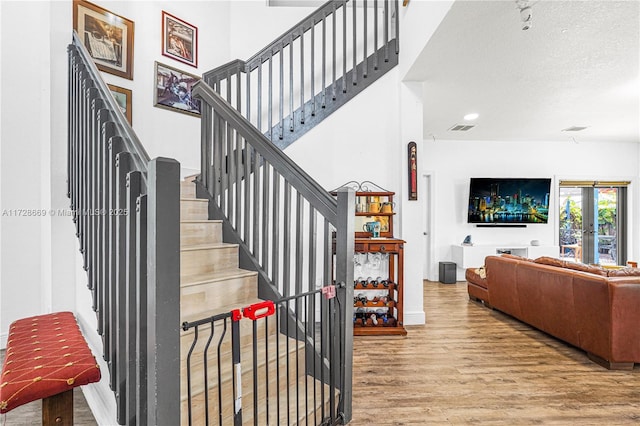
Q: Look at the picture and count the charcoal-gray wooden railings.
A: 3